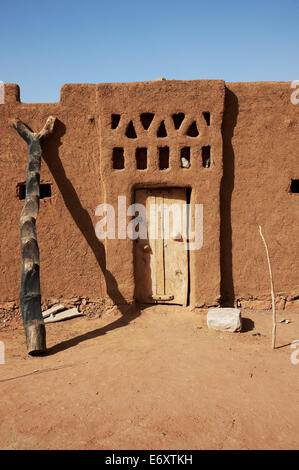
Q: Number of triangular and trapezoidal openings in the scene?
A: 7